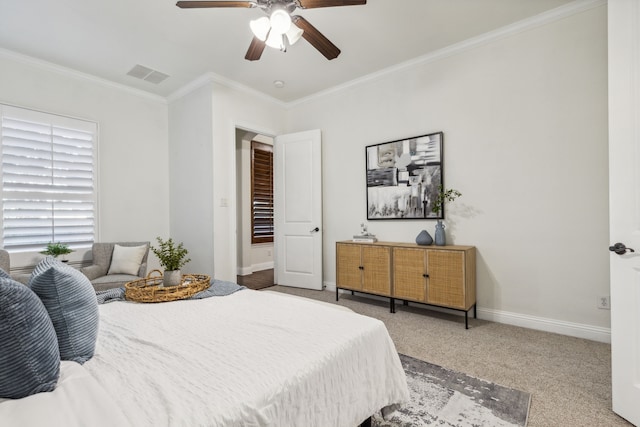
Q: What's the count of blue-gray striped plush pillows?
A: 2